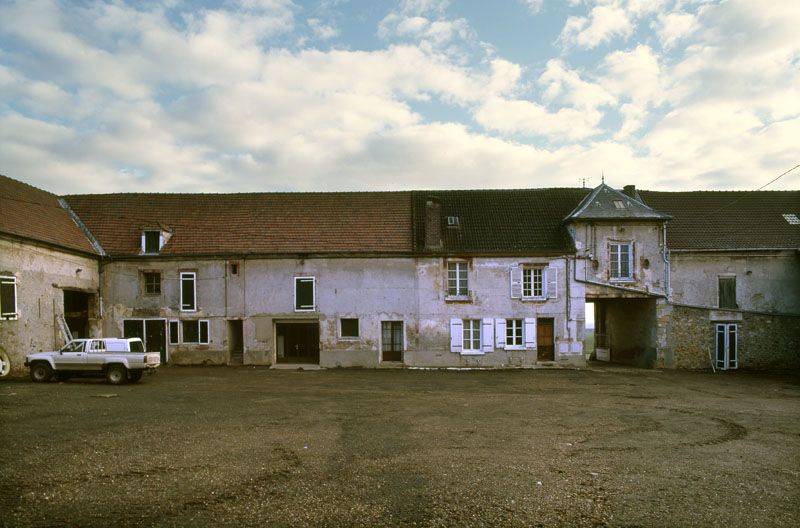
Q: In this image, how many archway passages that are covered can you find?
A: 1